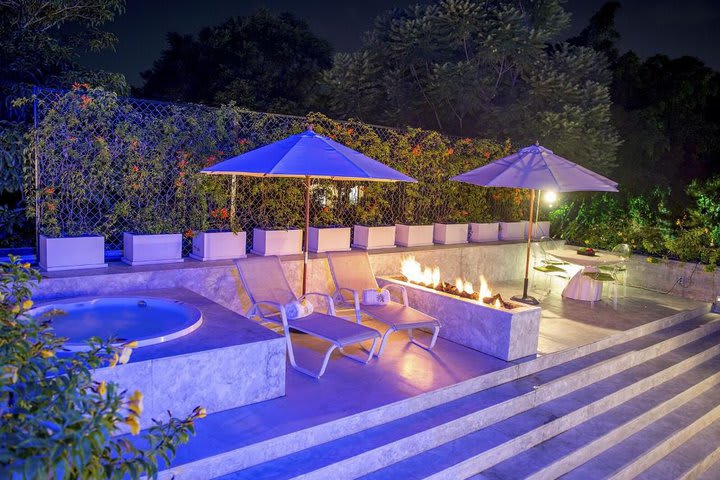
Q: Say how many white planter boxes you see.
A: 11